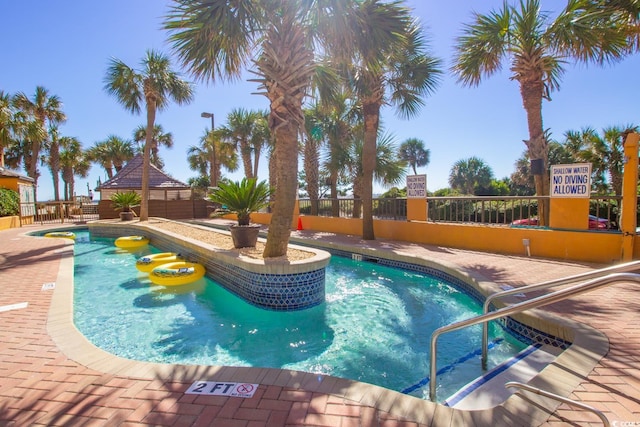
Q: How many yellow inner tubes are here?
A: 4